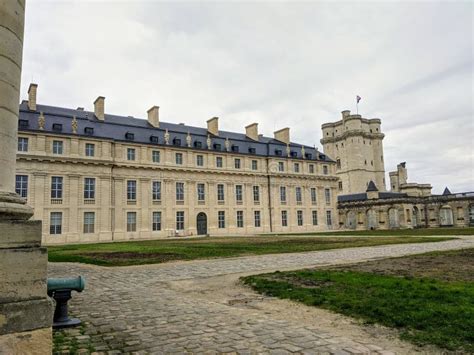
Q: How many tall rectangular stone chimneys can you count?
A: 6